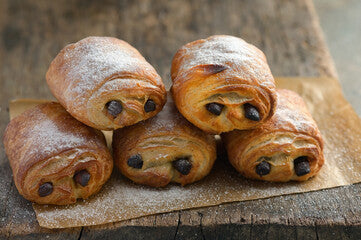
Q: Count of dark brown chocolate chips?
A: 10